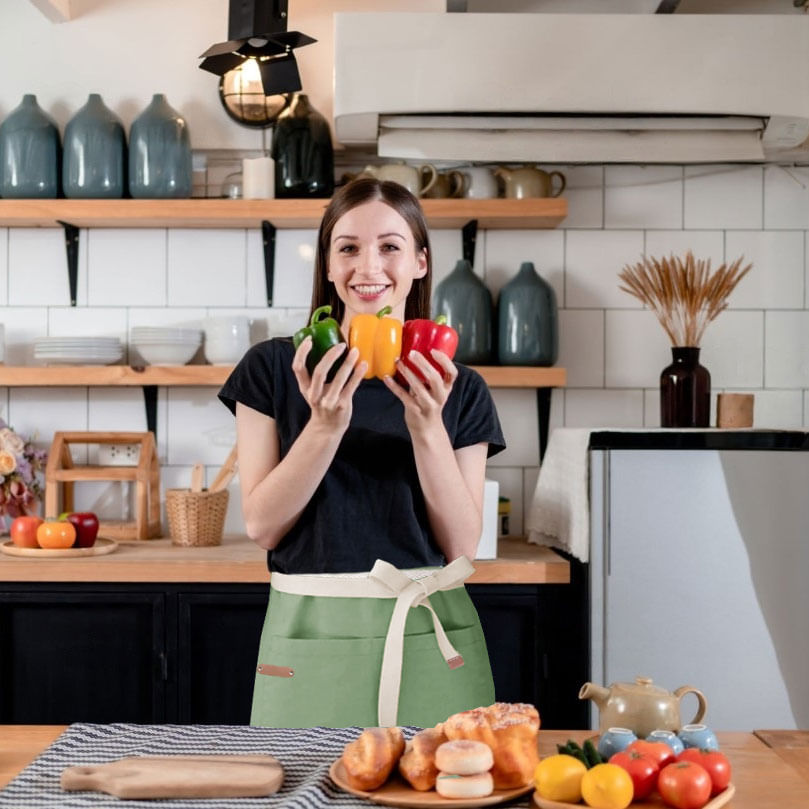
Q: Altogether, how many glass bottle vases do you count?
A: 7